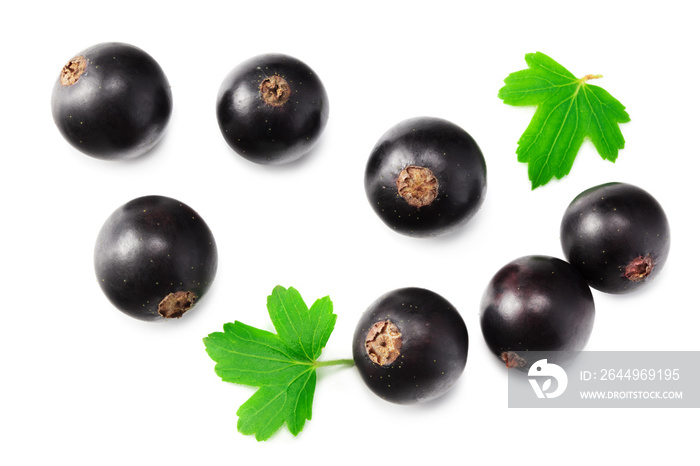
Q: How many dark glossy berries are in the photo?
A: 7